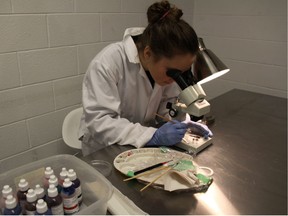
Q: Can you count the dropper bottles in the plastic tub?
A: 12